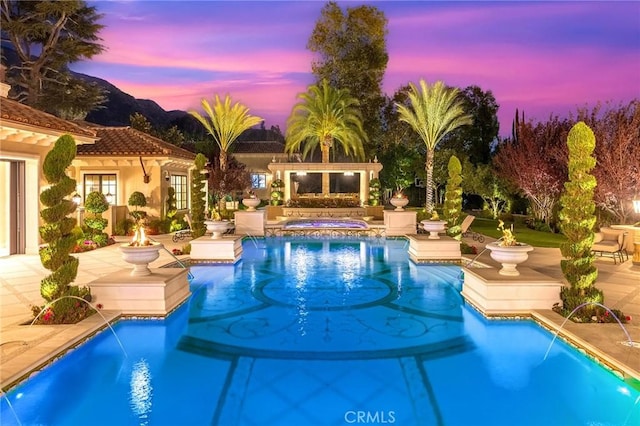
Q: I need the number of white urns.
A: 6